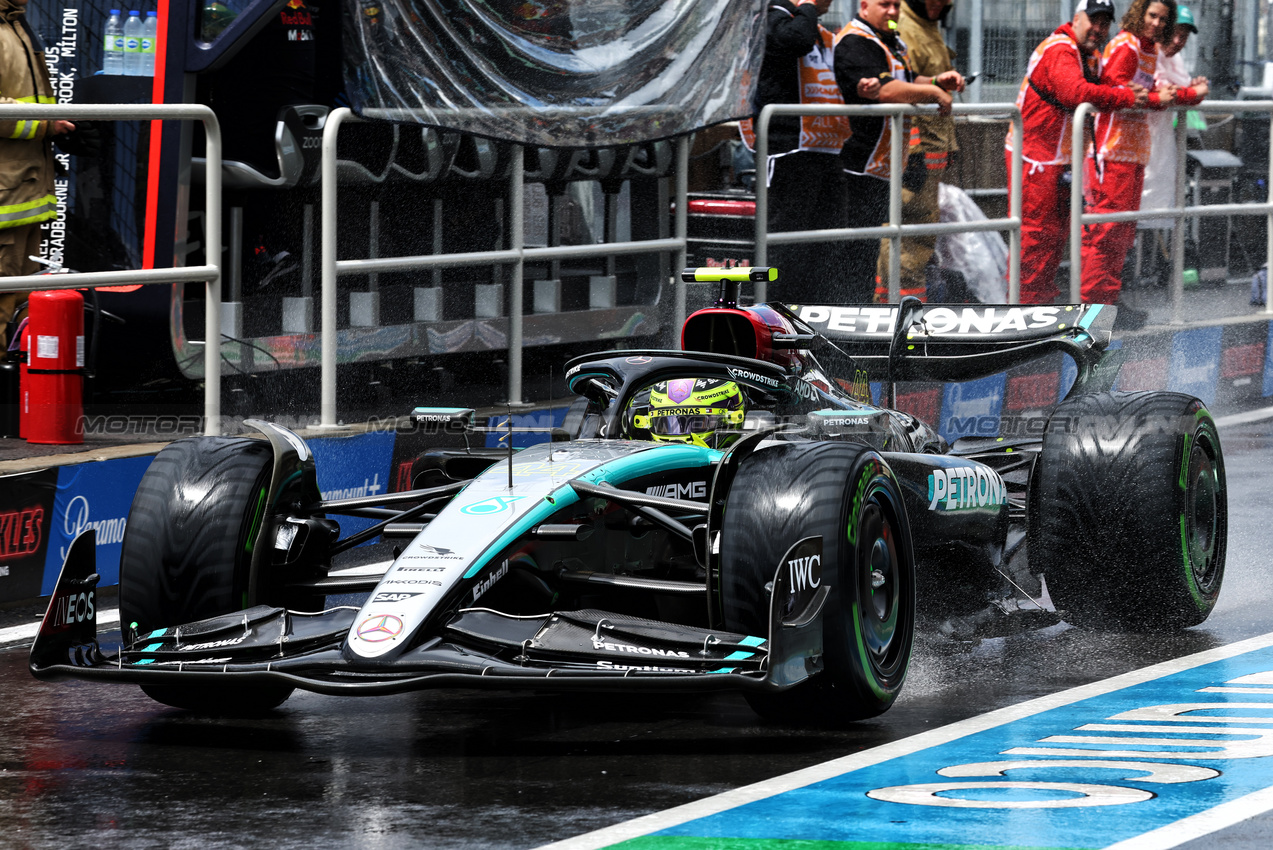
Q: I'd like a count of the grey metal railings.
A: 4